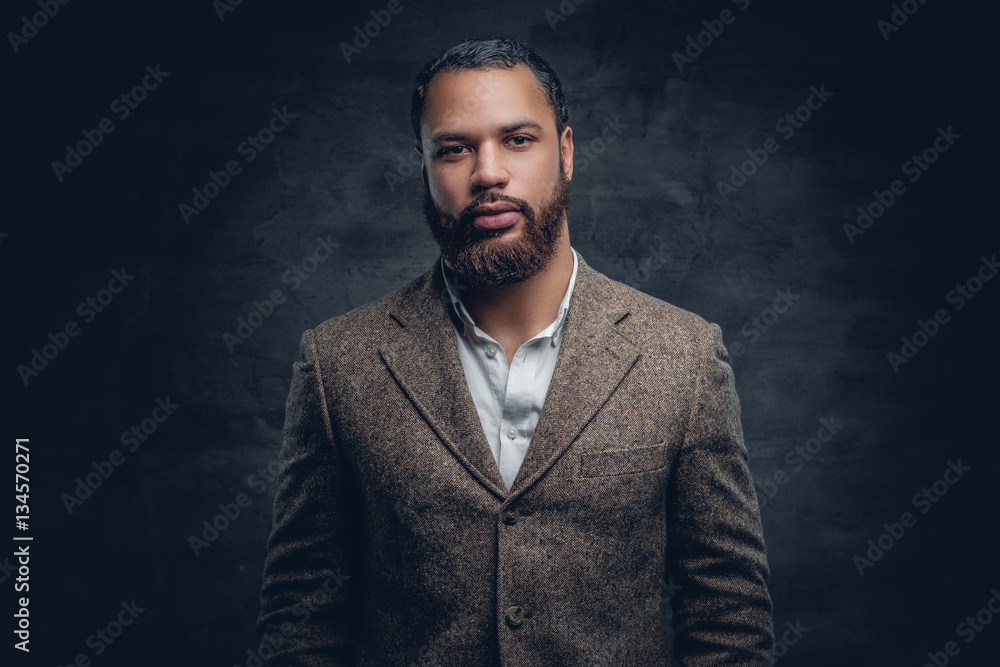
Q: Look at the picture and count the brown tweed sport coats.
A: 1